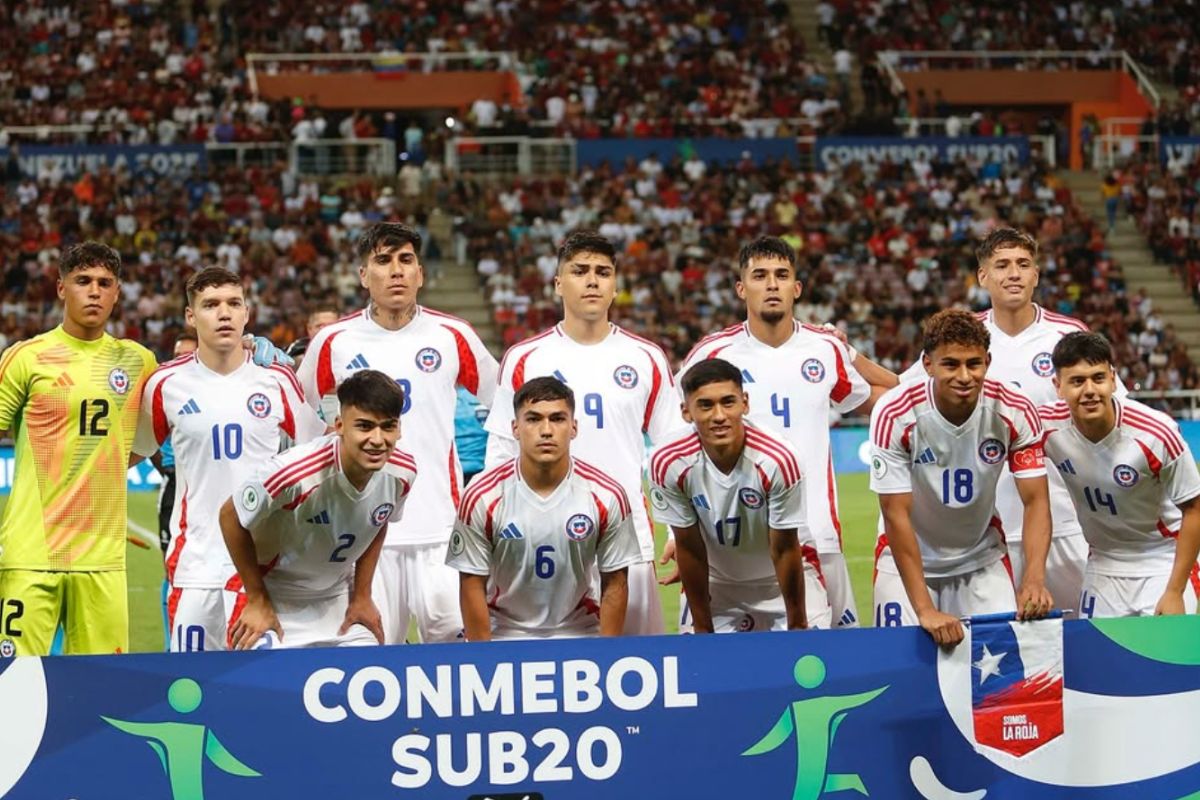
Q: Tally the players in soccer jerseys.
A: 11